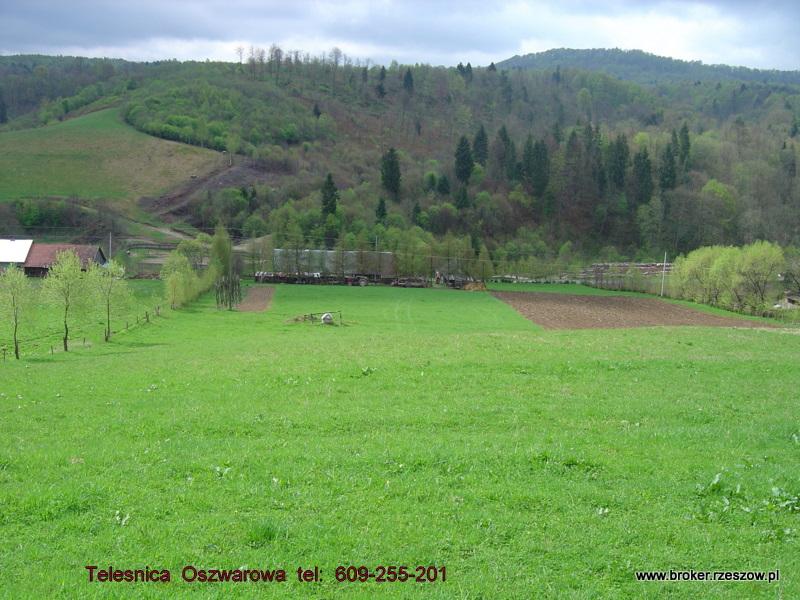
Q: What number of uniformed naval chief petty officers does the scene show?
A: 0